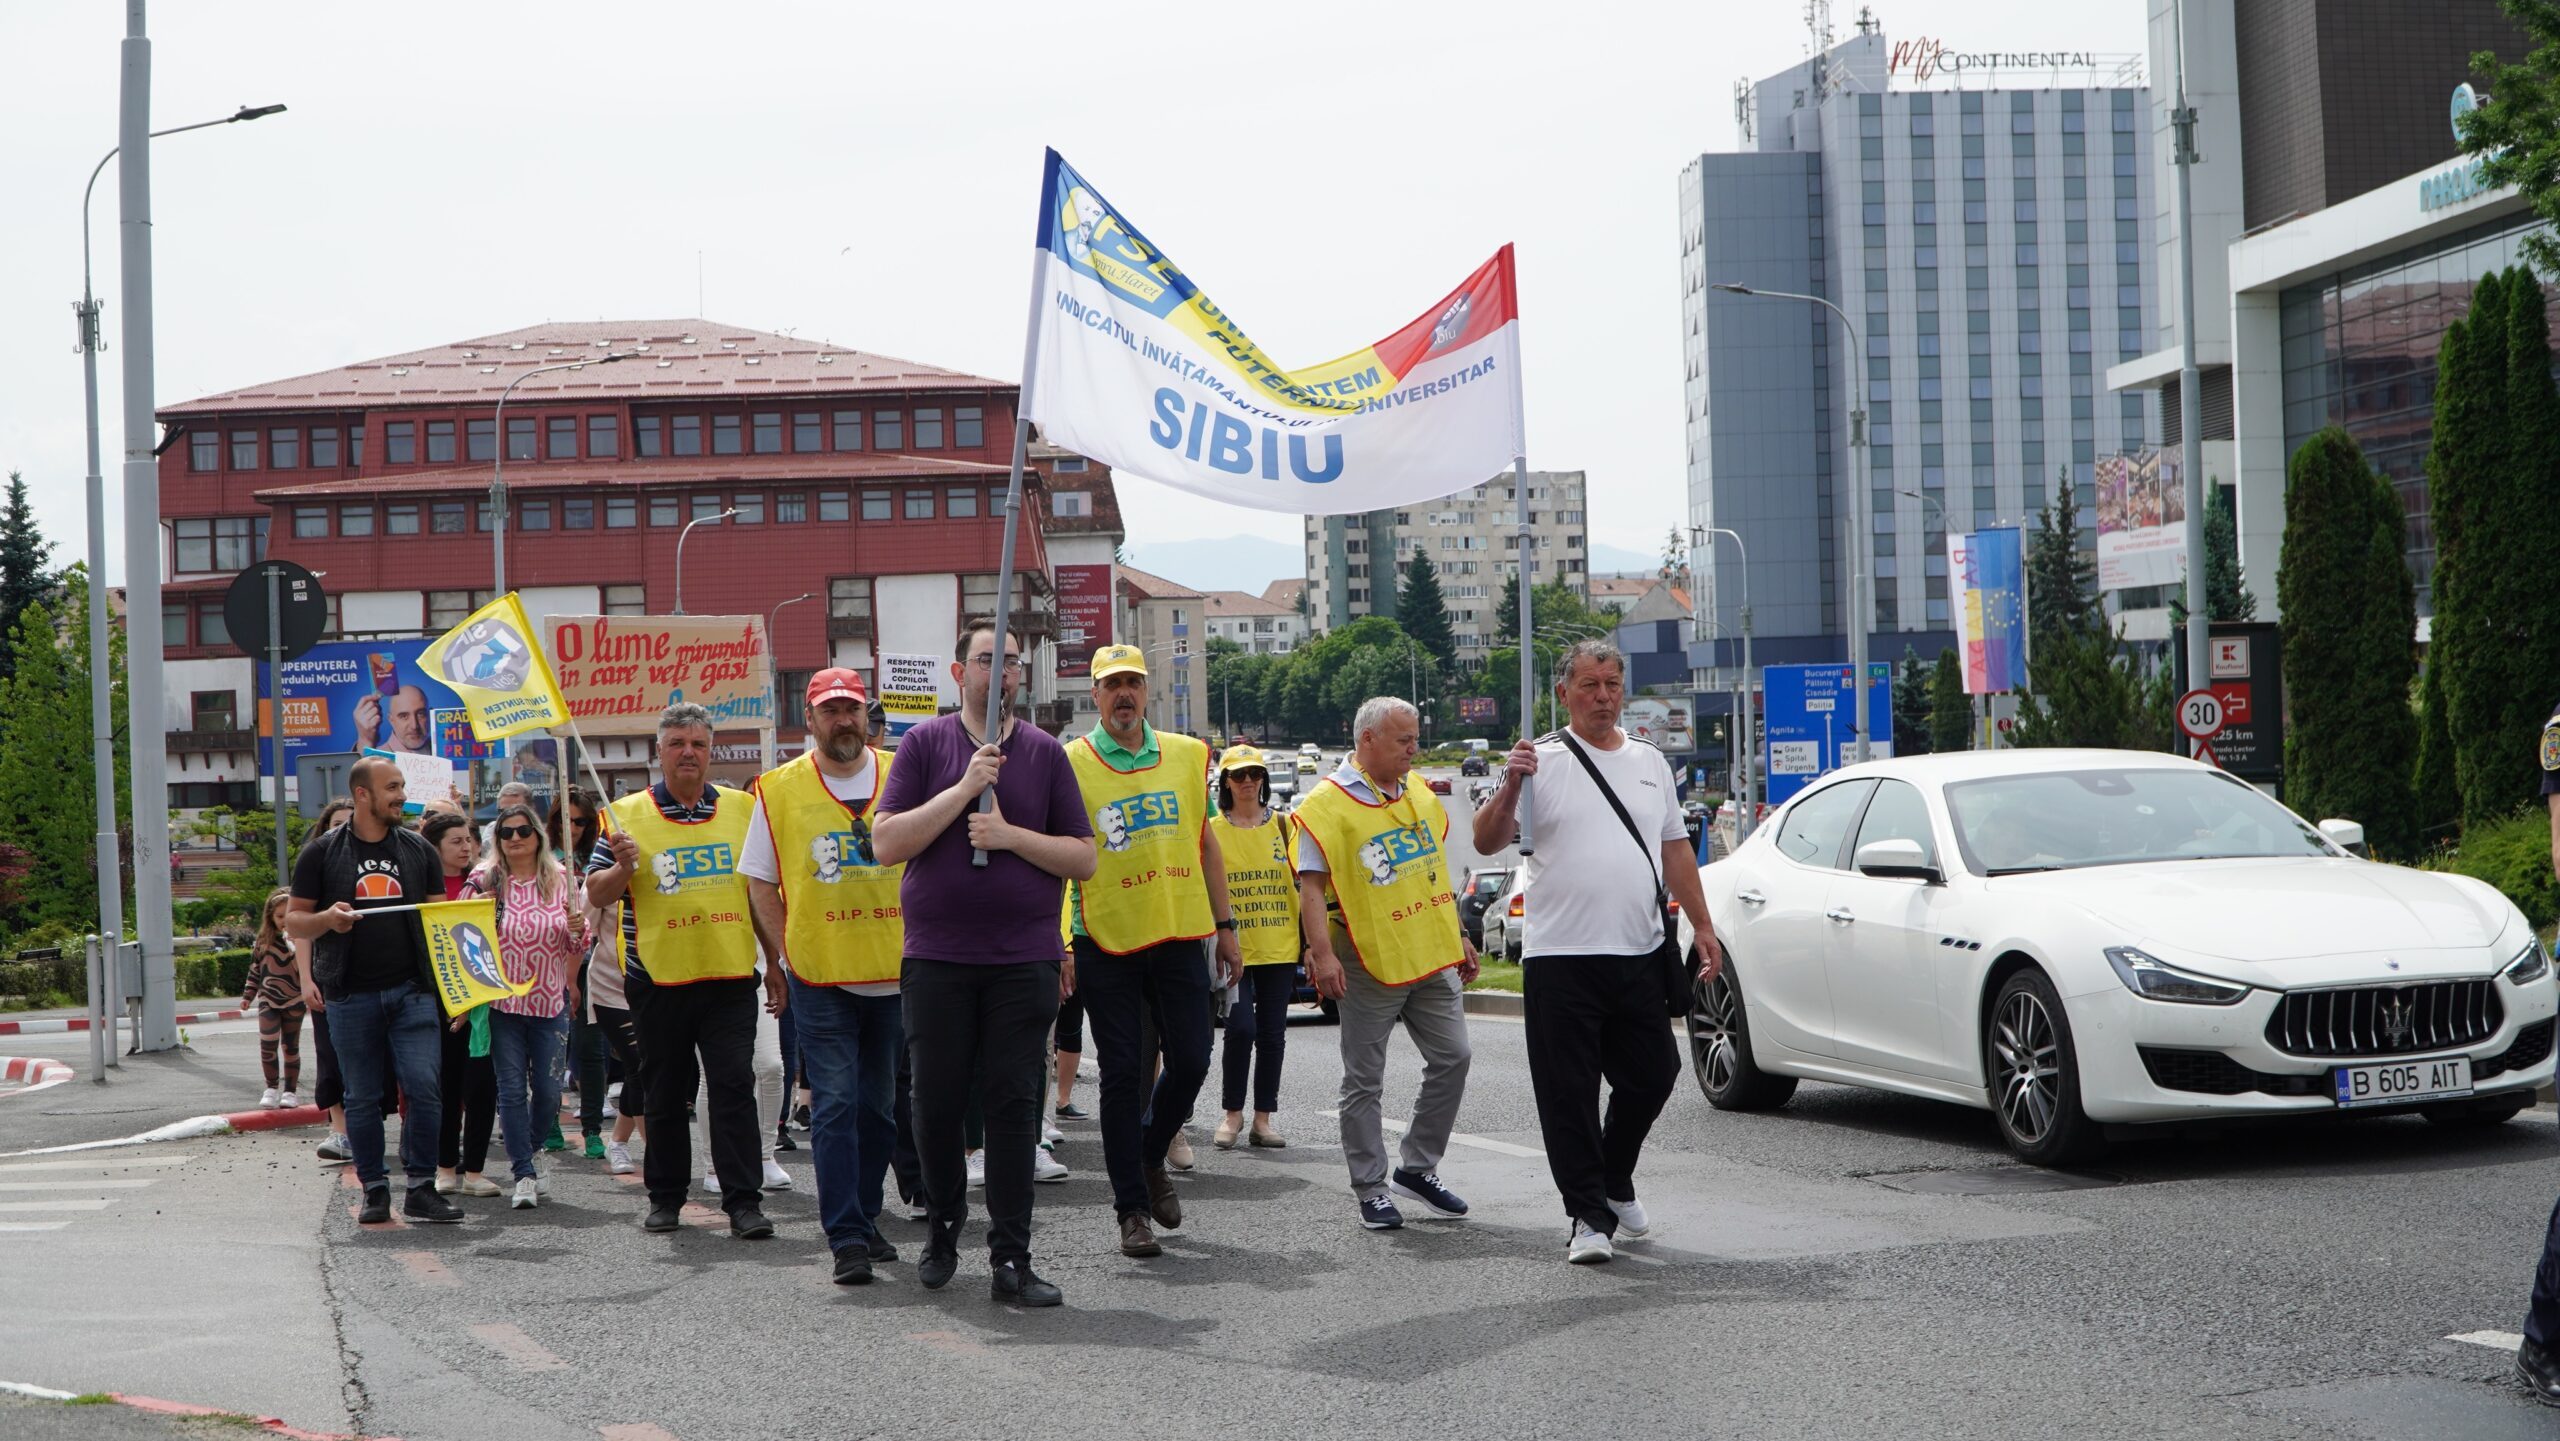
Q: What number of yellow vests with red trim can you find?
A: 4